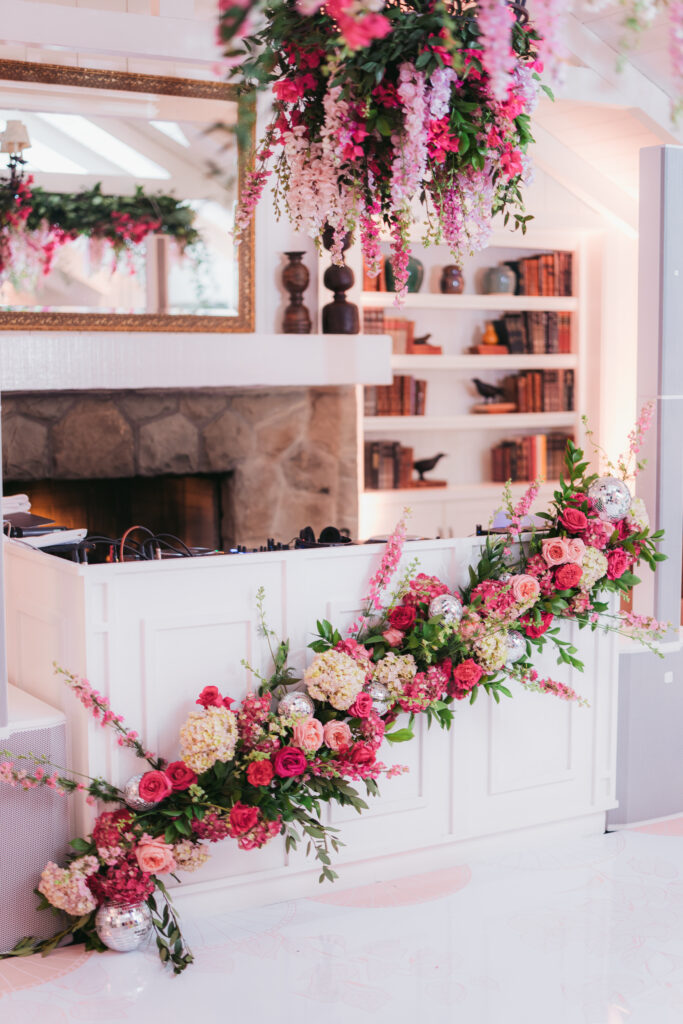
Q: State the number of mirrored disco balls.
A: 7